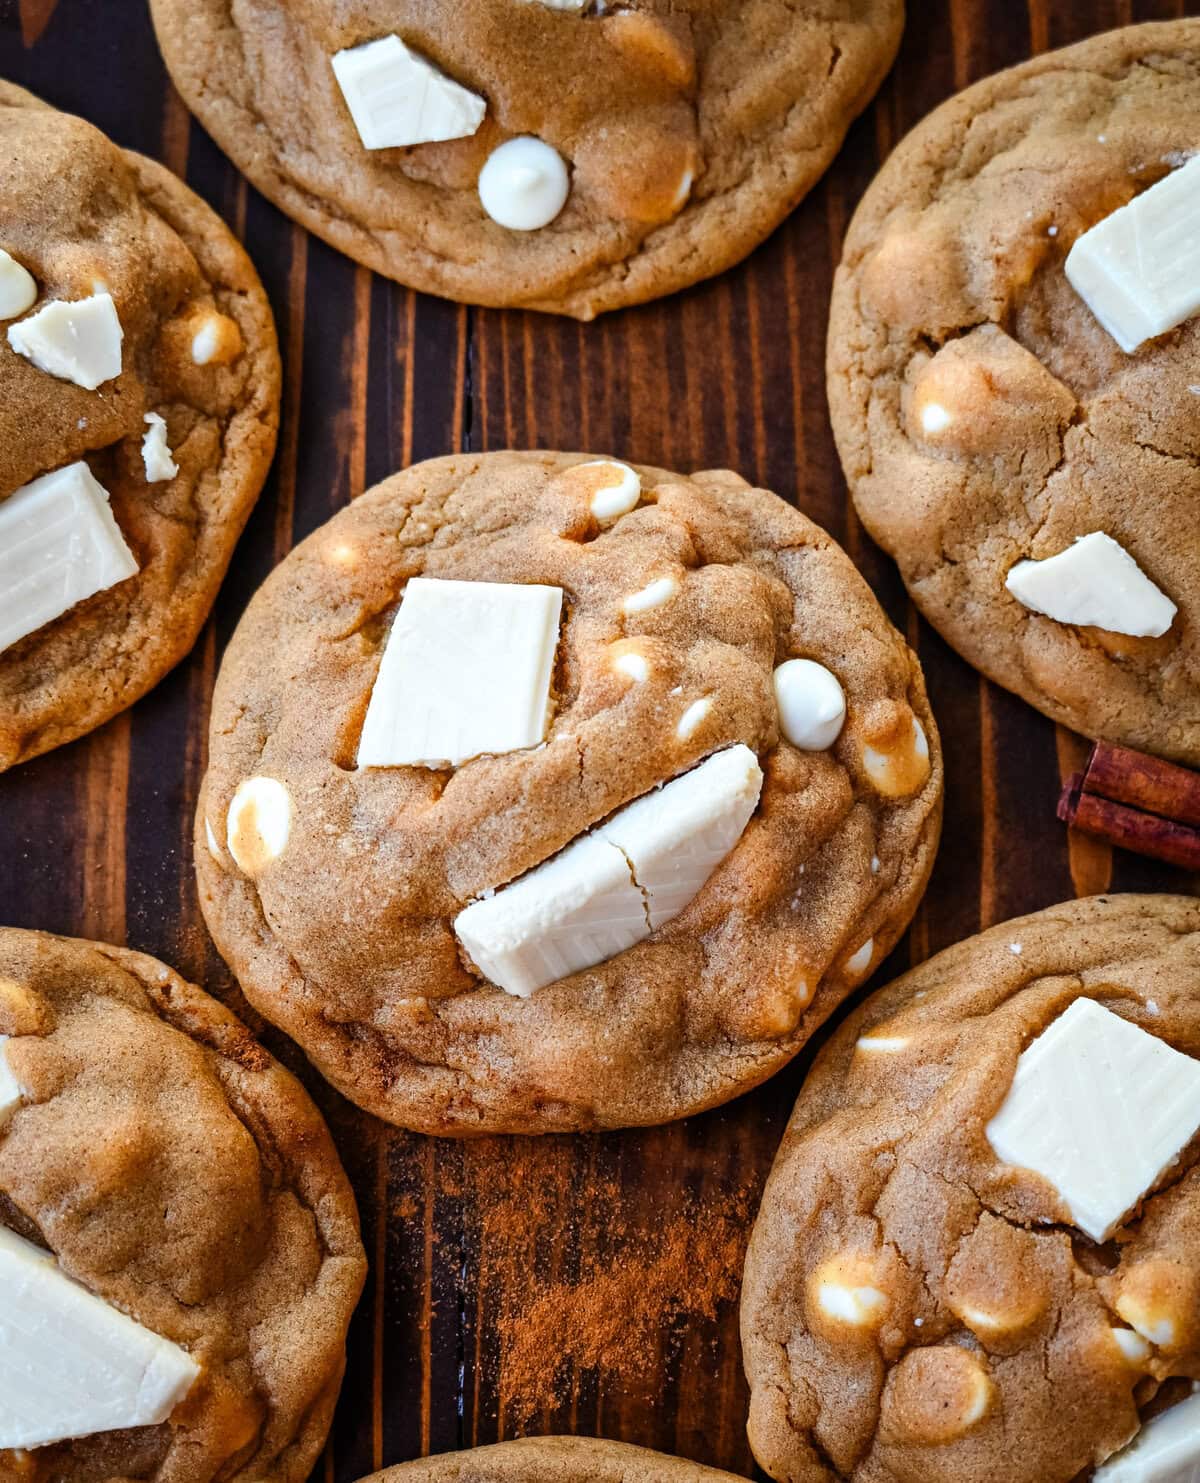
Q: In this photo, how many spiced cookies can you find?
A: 7